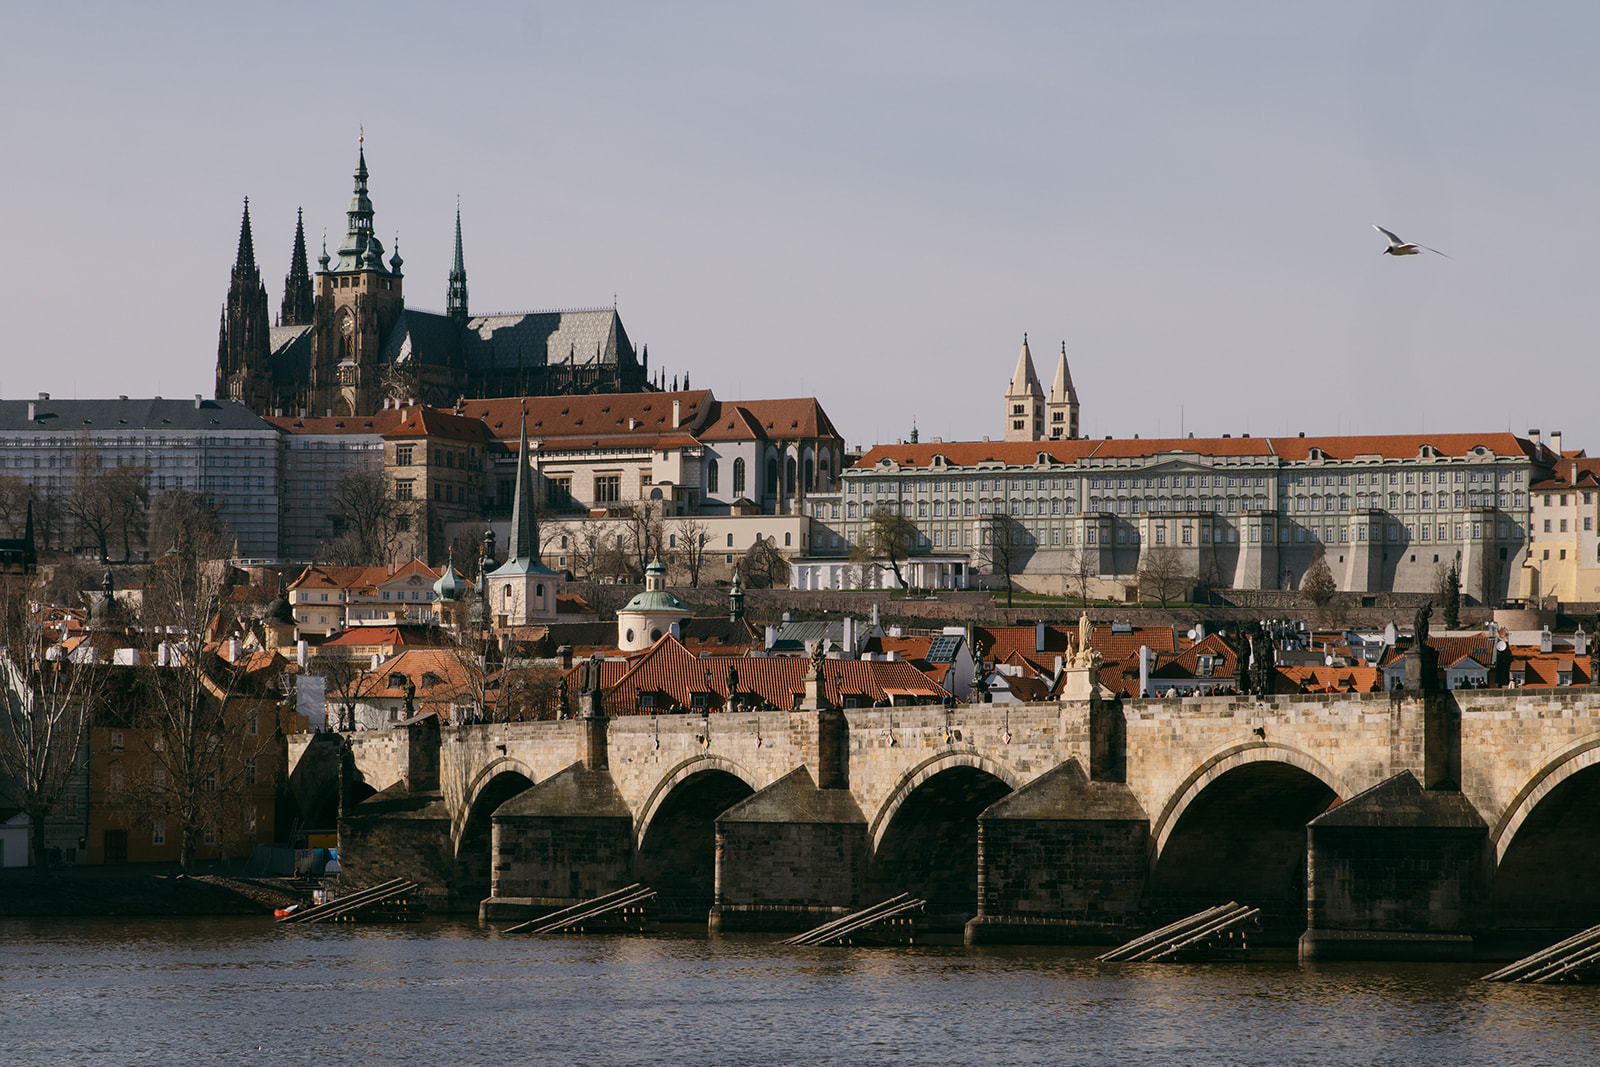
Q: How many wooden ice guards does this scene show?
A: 5